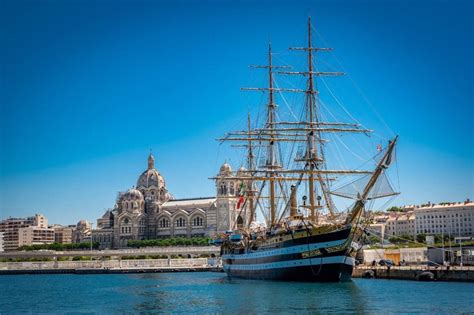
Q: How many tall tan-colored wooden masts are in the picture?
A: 3